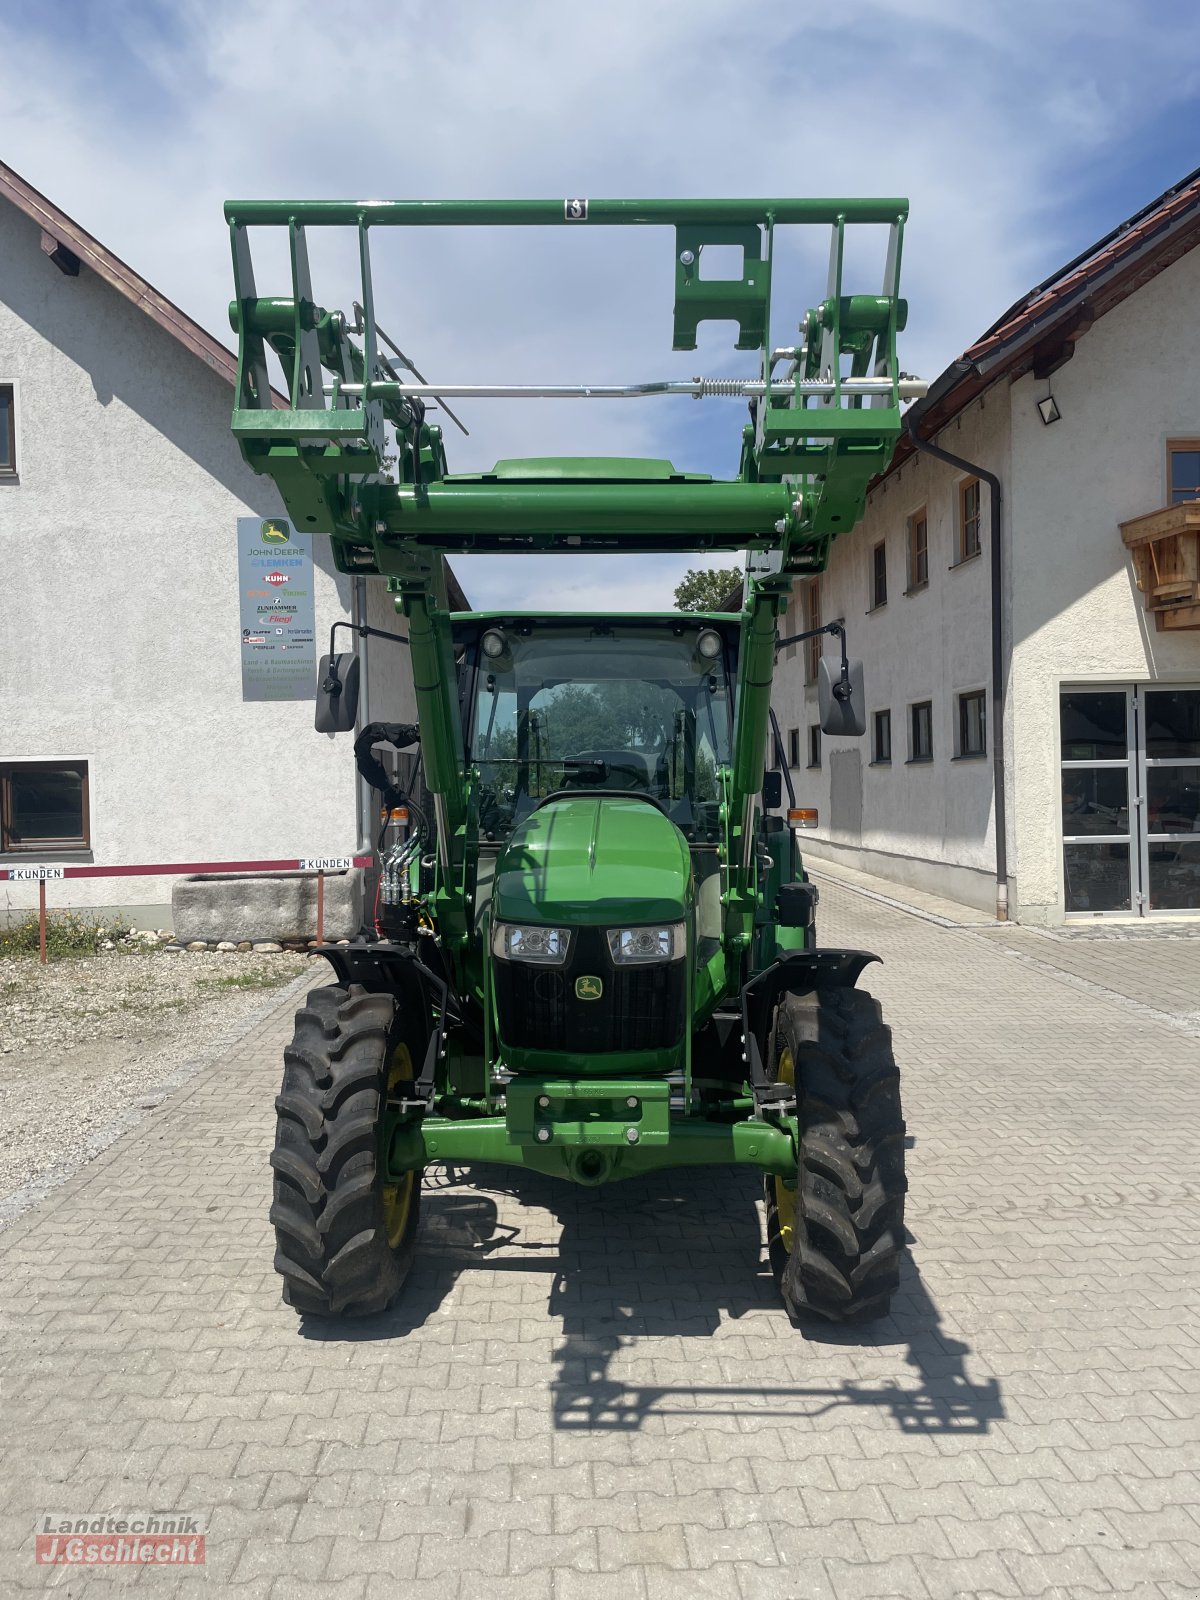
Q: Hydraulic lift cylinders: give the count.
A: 2